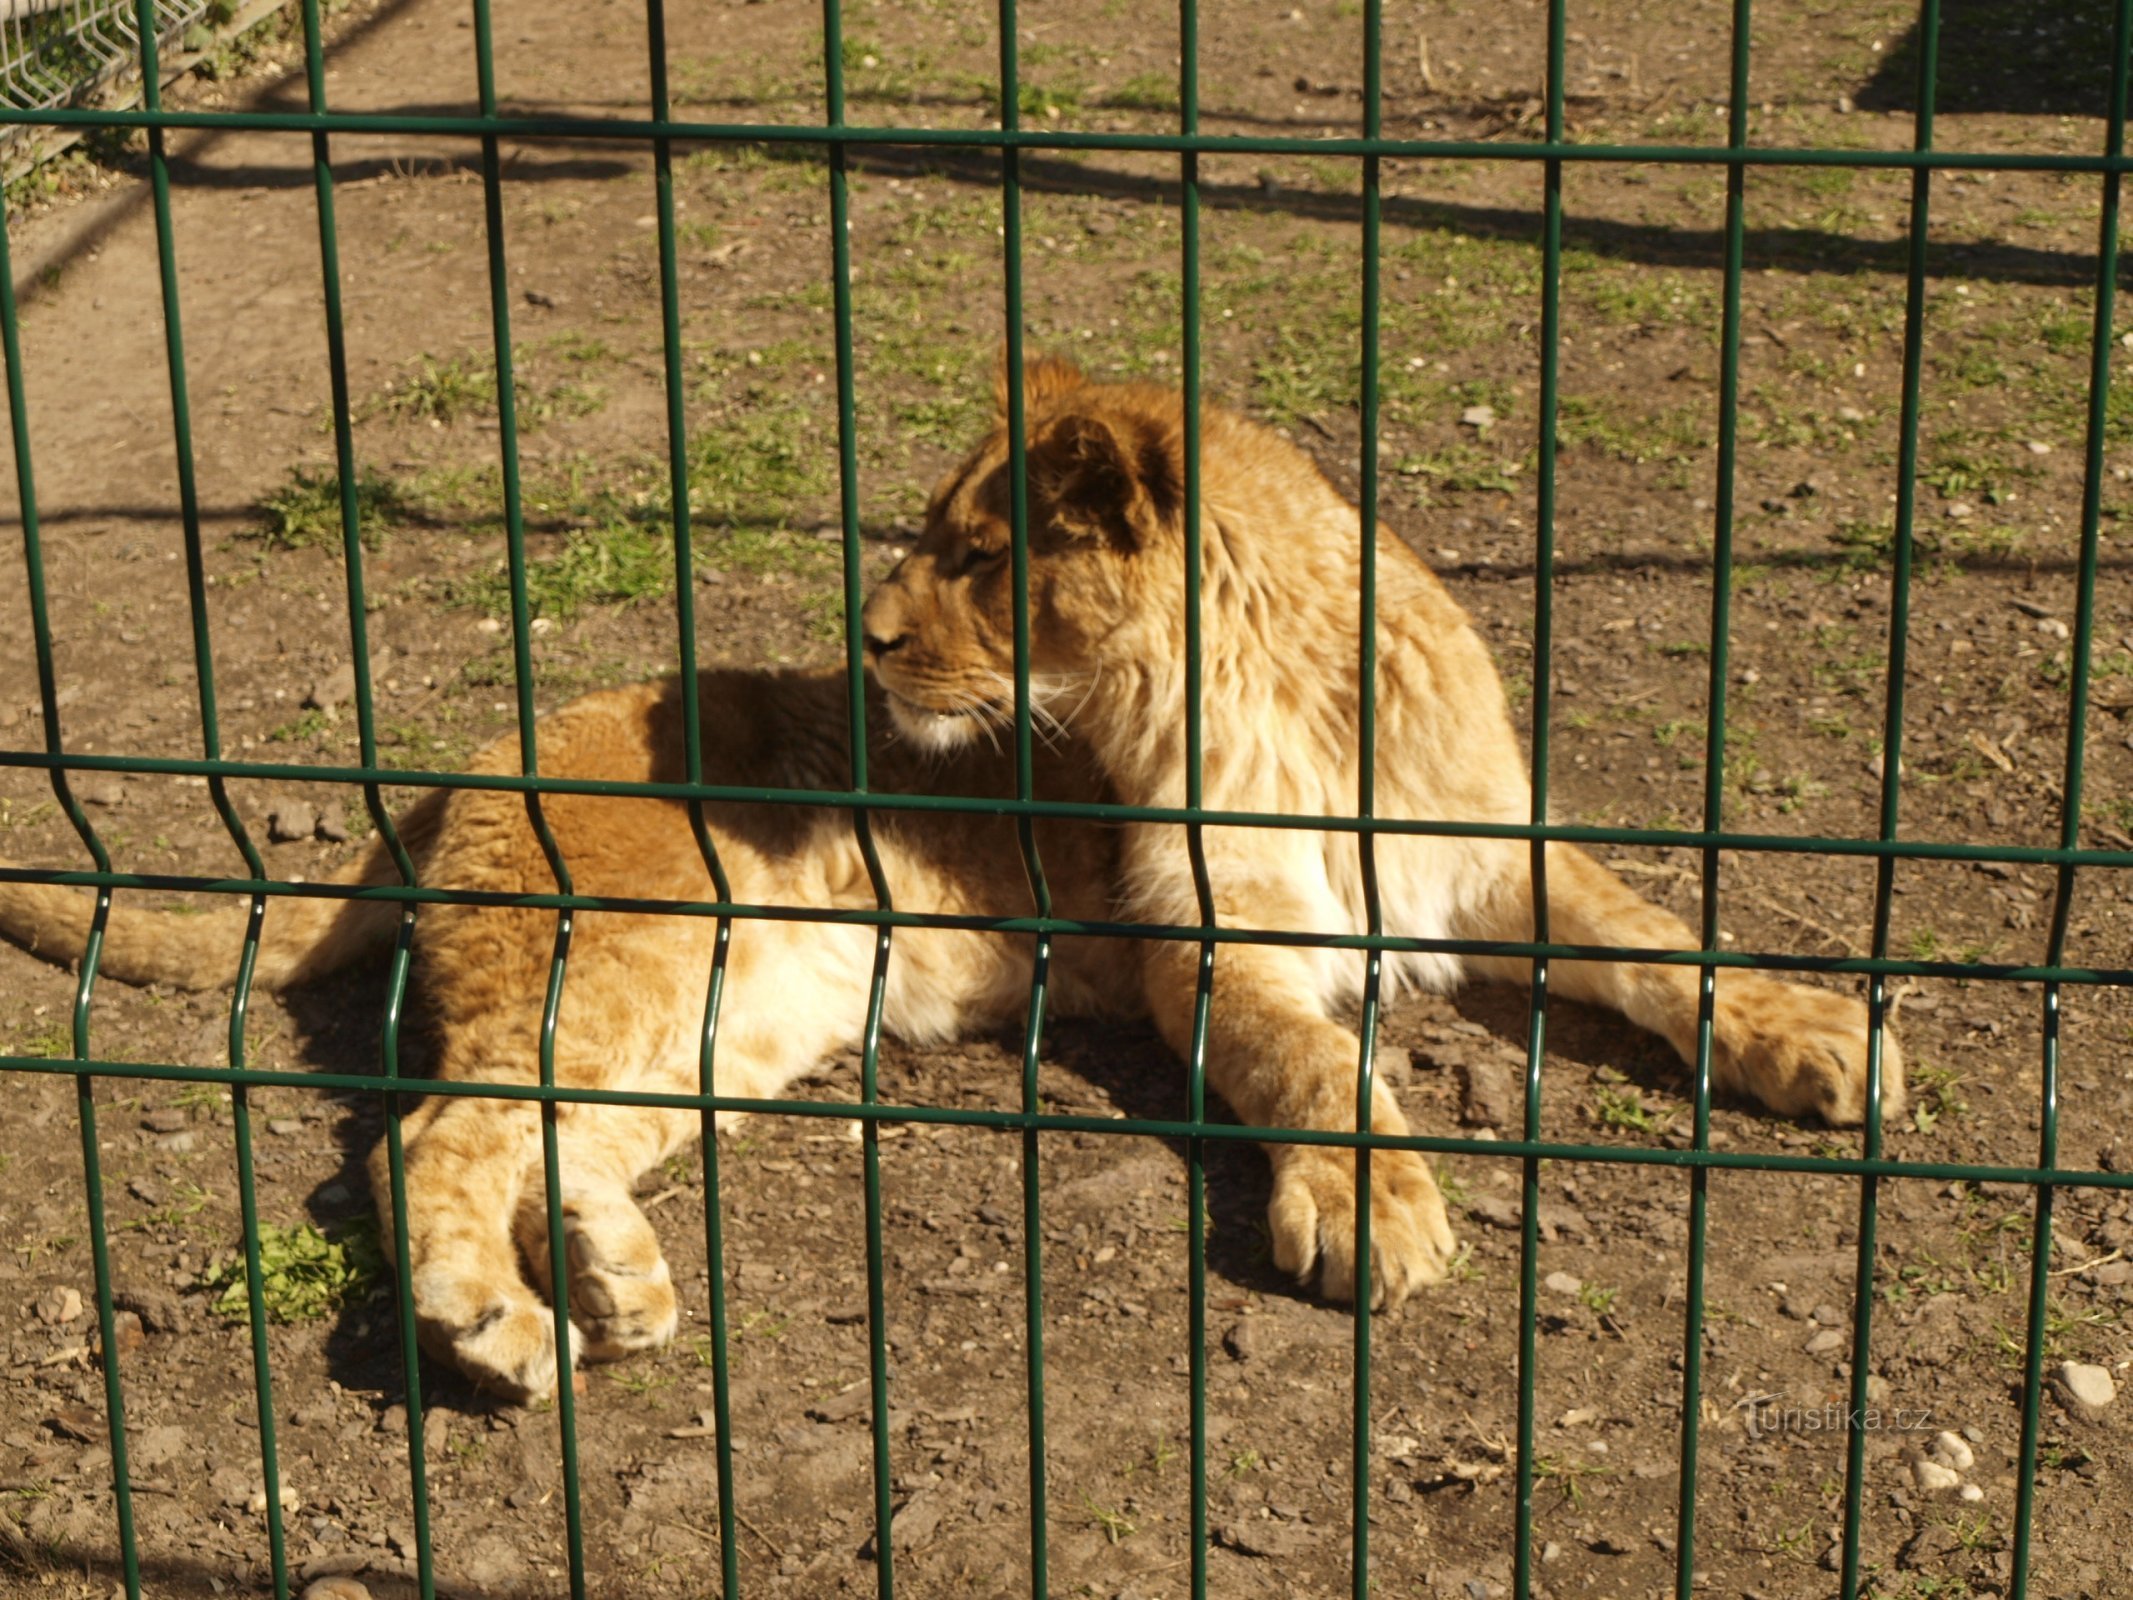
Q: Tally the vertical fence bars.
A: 13